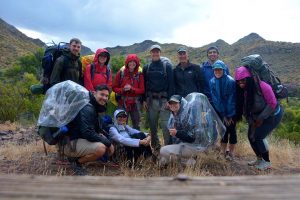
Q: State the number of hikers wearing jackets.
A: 11